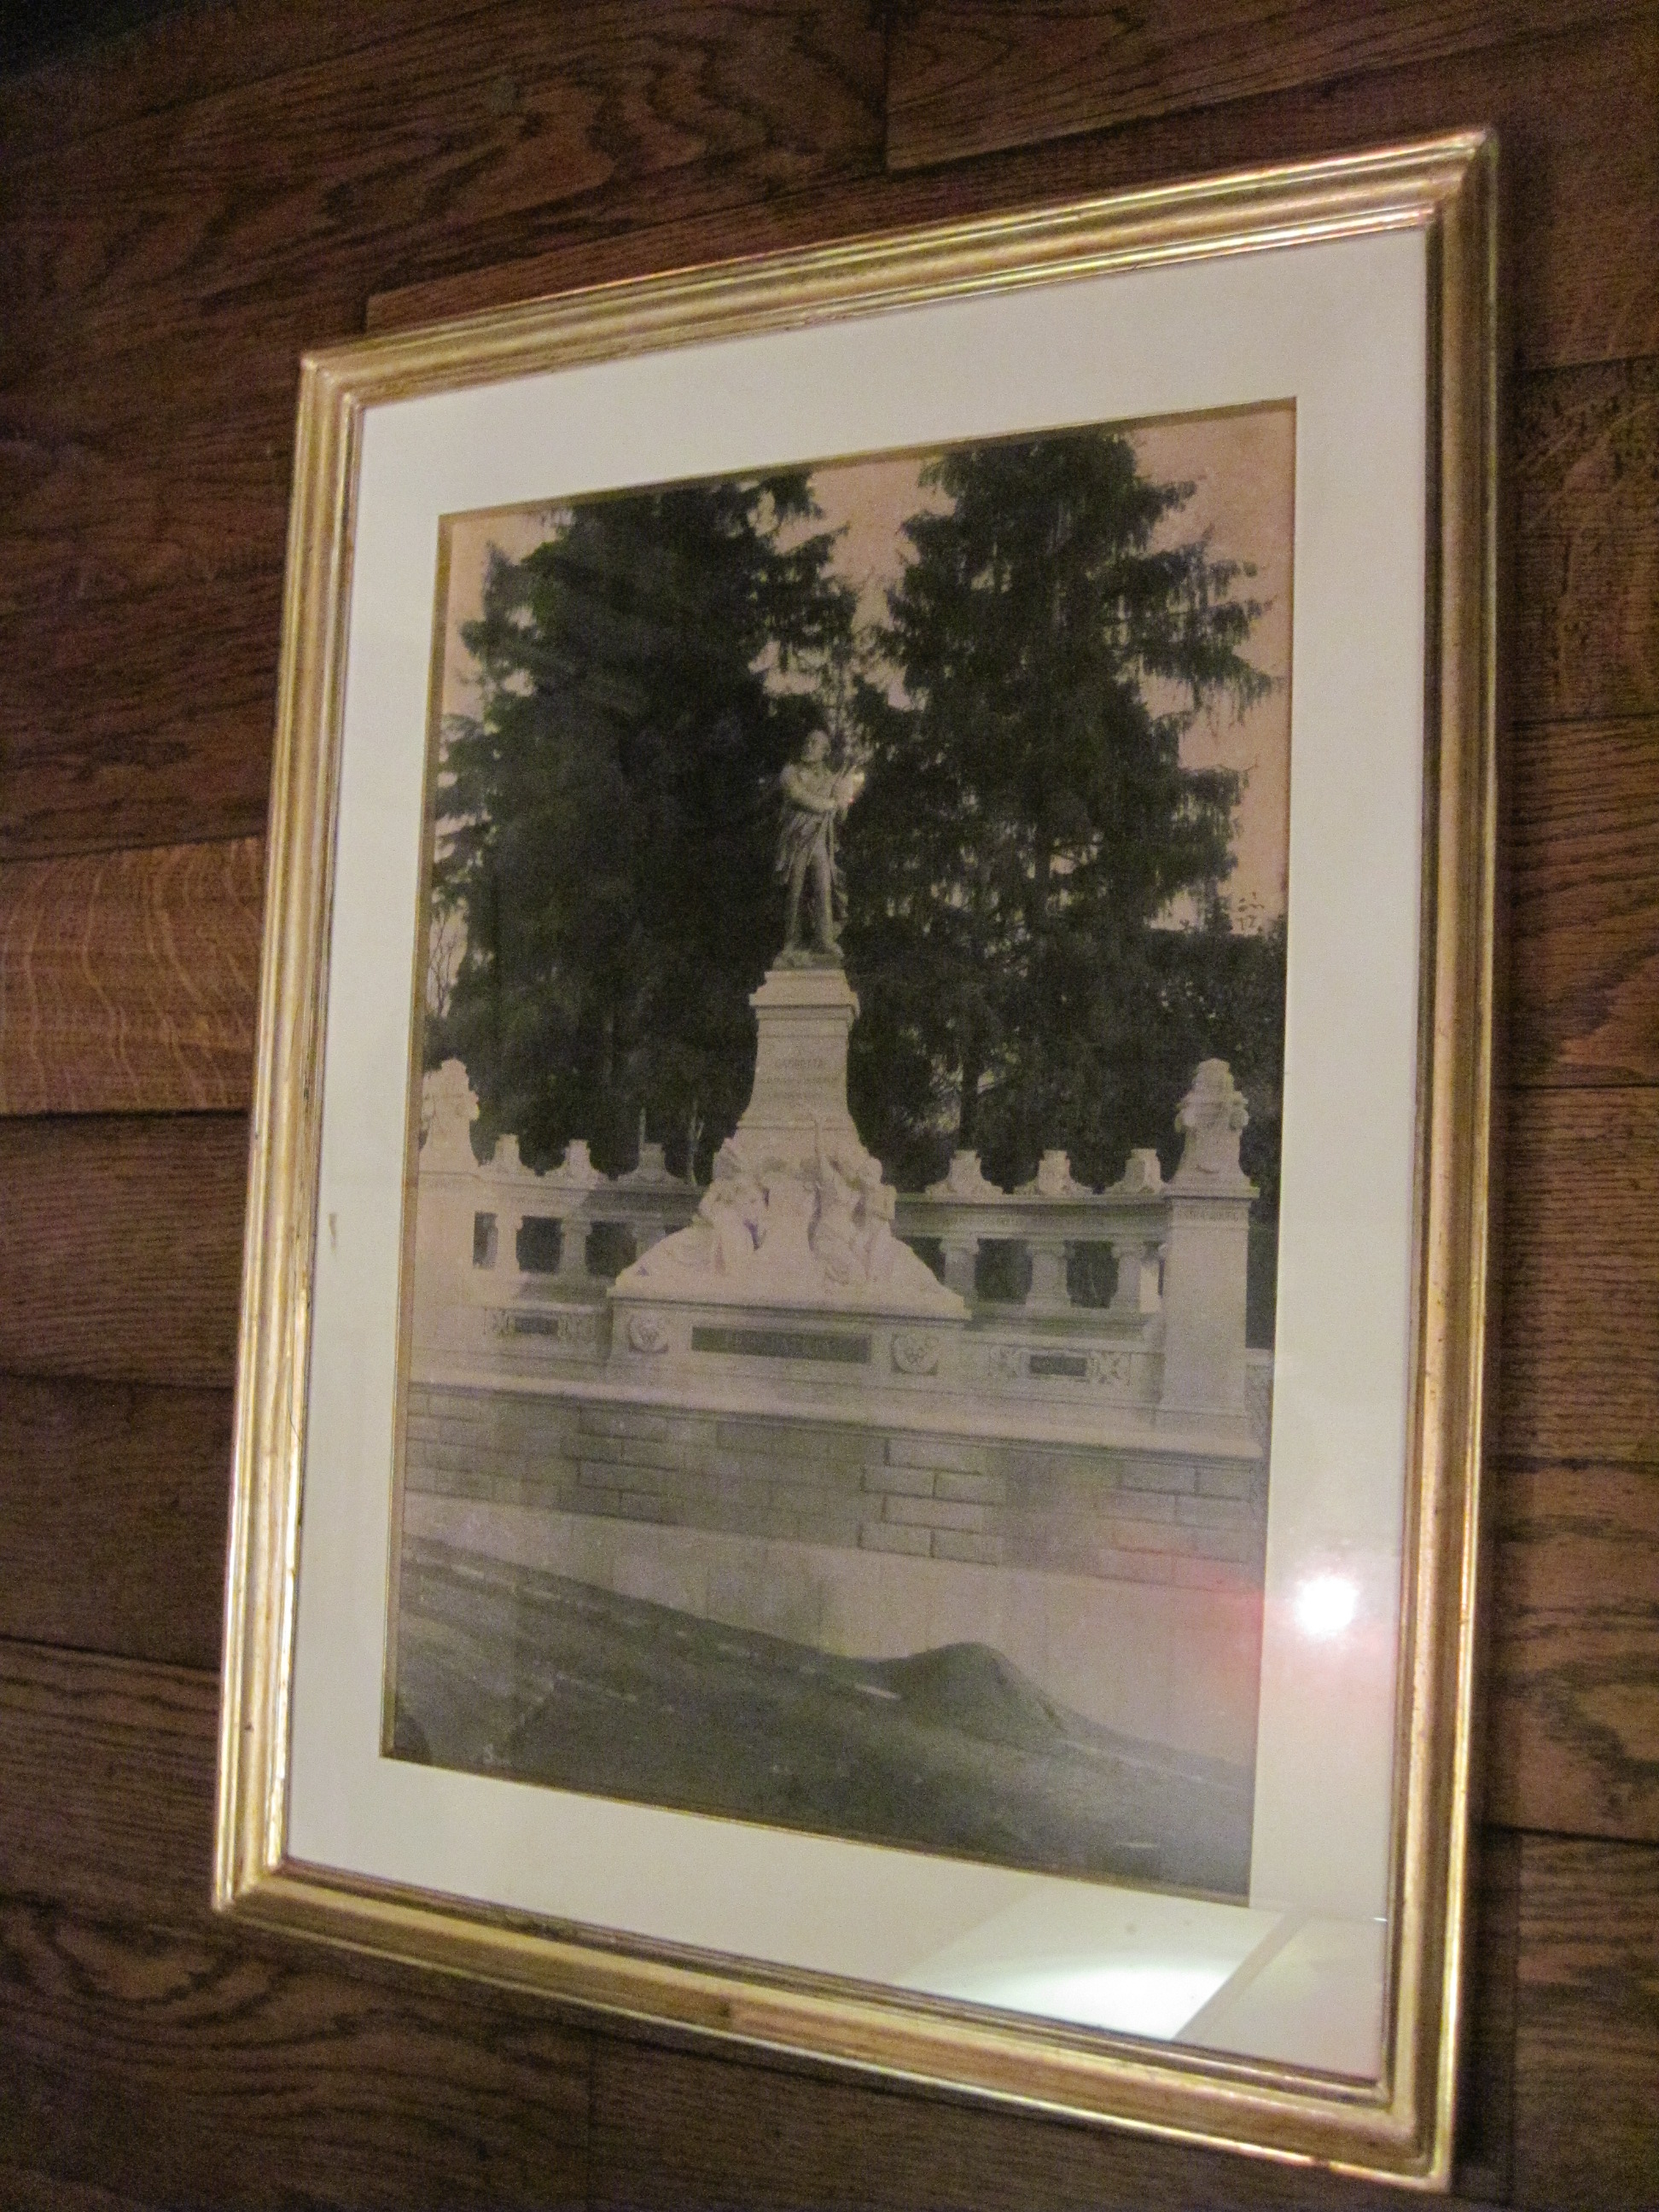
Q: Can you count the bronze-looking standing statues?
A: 1